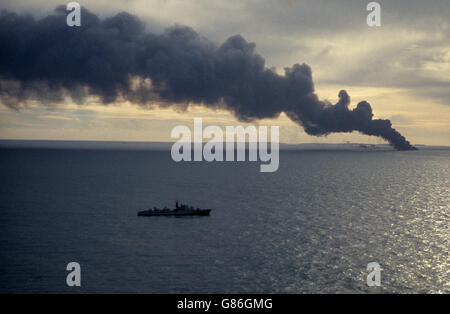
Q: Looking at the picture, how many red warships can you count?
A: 0